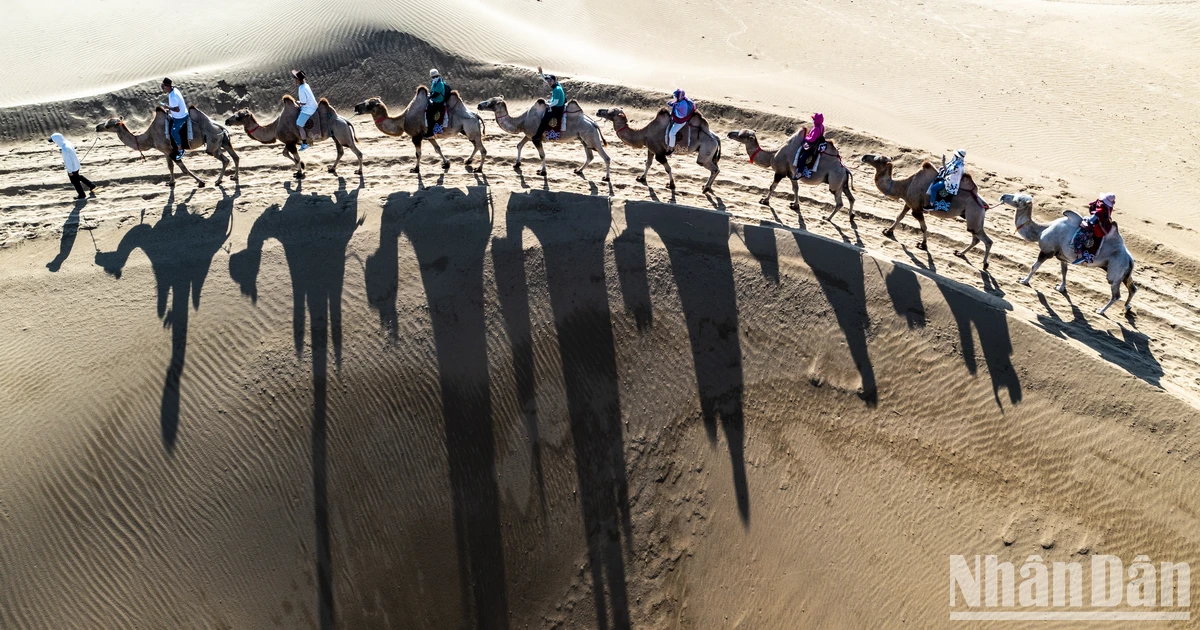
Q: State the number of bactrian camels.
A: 8